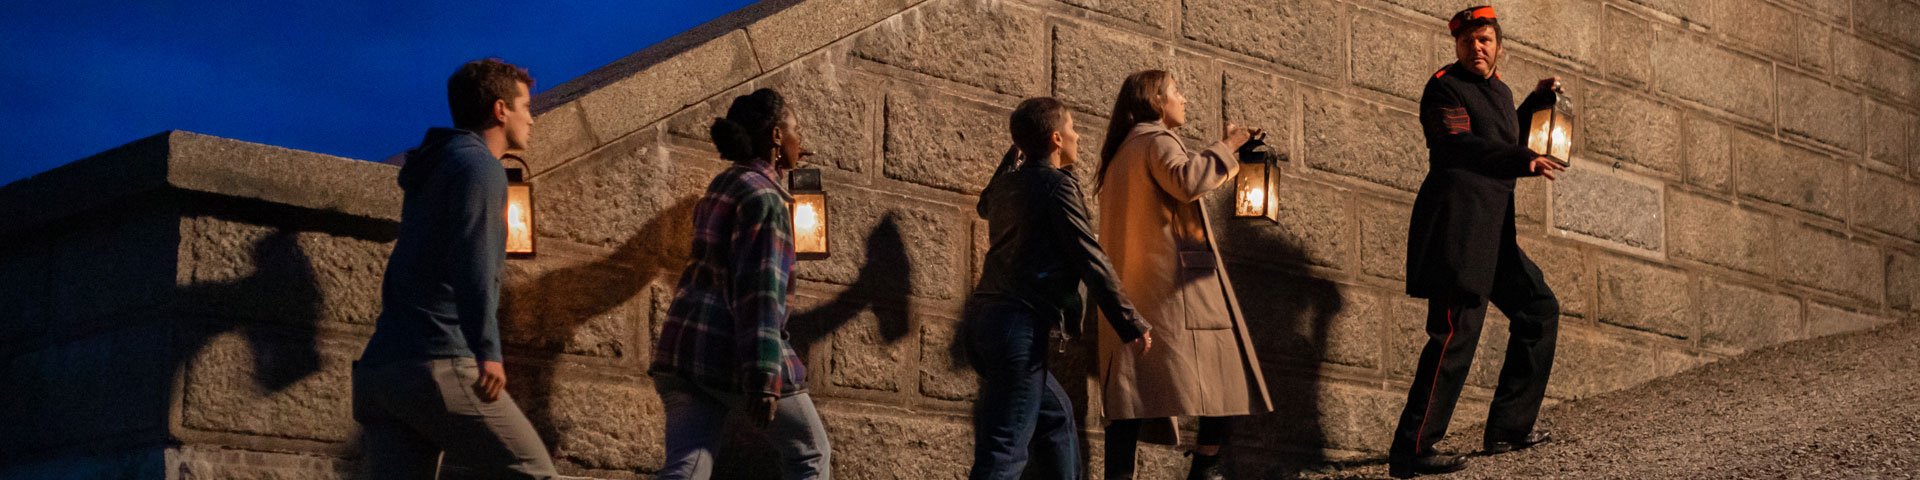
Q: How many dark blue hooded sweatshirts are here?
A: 1